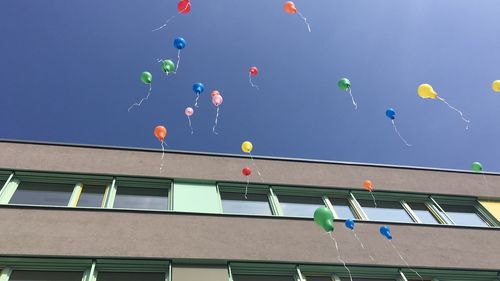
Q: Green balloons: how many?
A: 5